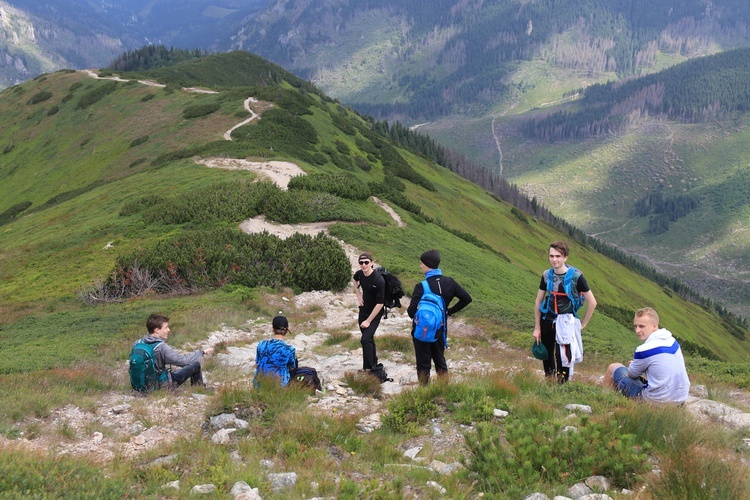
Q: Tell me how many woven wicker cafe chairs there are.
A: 0